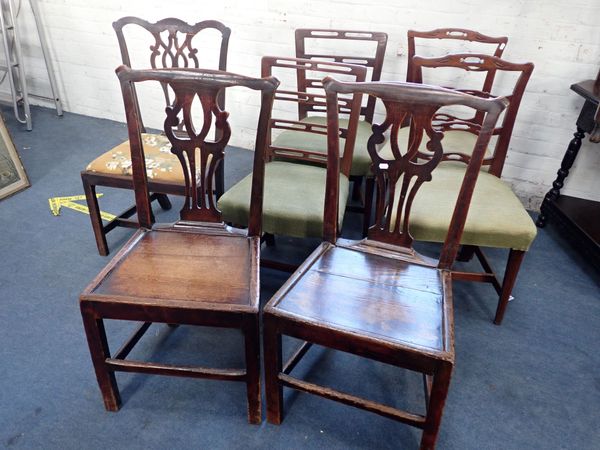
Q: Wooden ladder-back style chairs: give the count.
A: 4